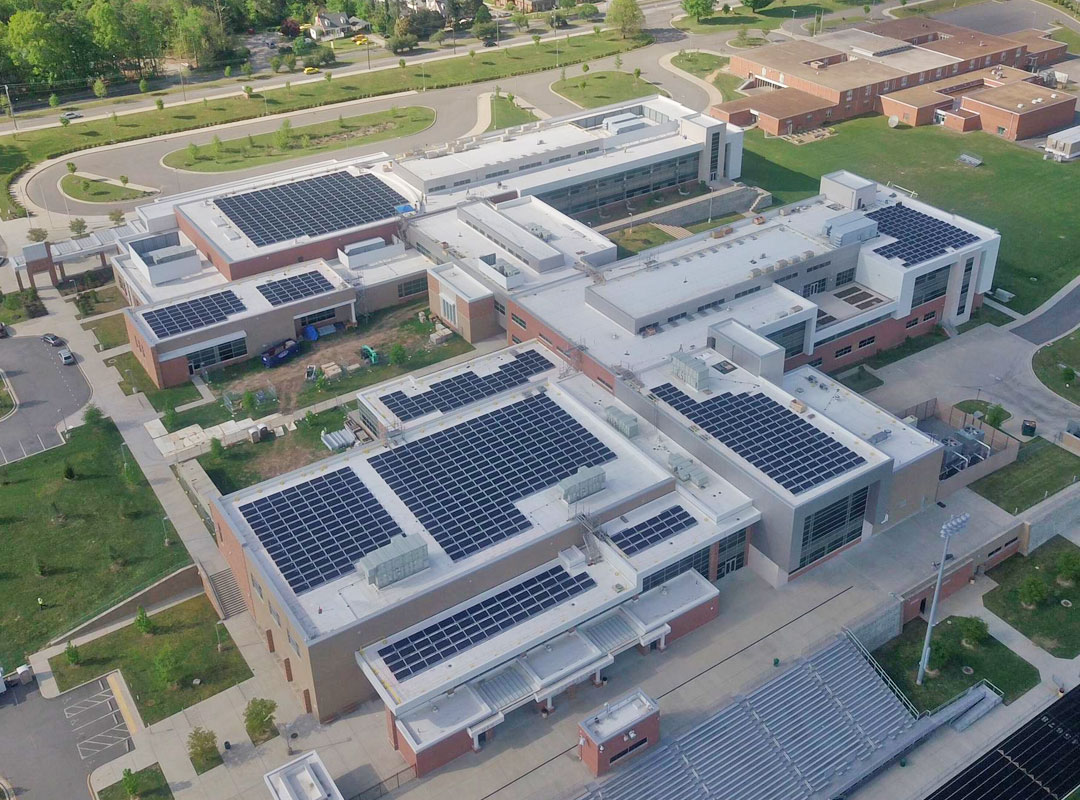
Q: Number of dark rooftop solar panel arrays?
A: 10